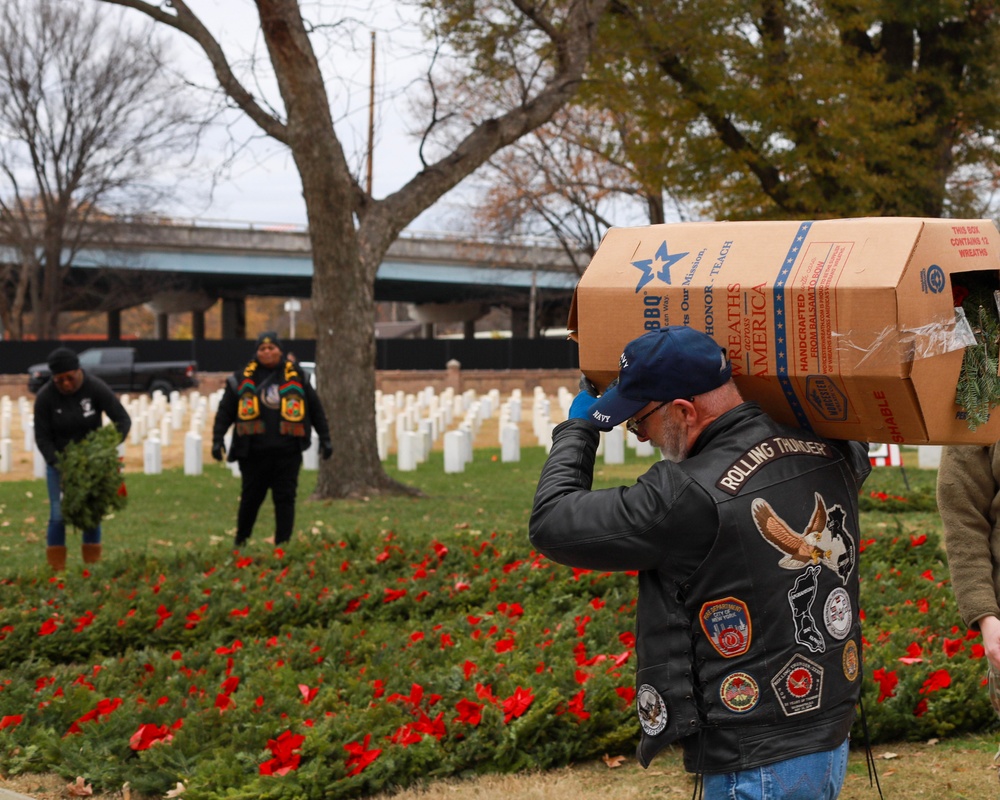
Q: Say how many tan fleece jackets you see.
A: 1